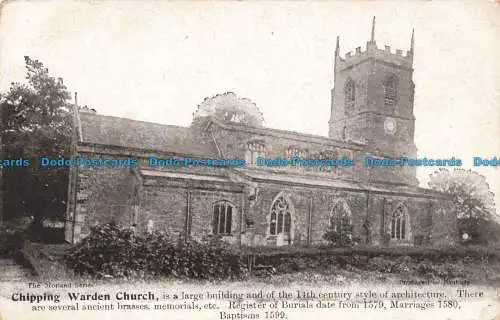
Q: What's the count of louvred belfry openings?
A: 2